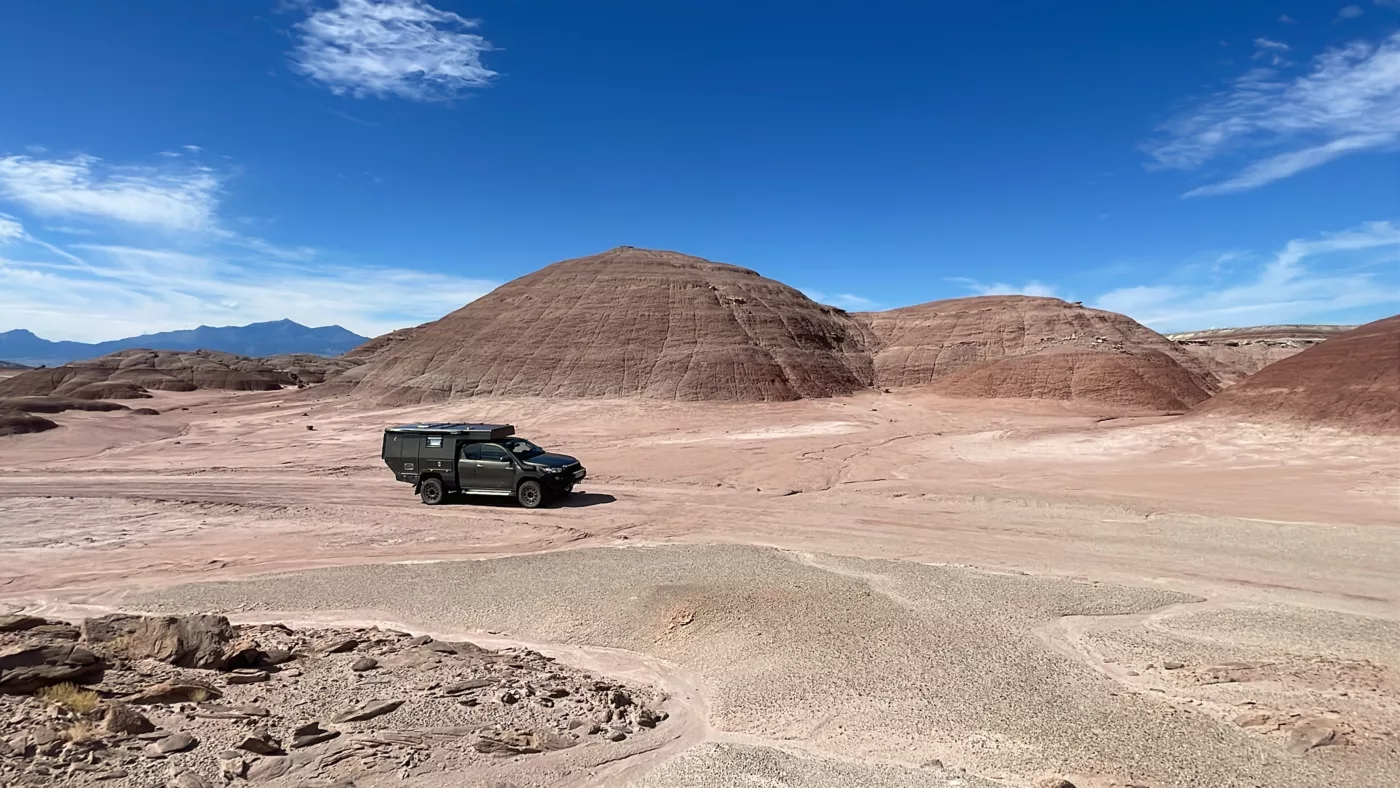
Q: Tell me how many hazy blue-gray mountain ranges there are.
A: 1